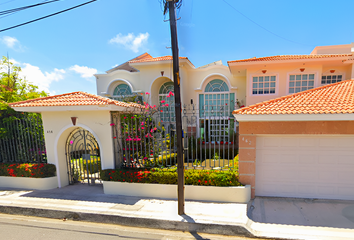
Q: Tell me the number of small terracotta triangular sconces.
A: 5